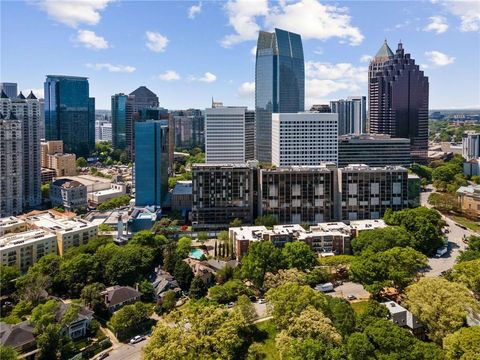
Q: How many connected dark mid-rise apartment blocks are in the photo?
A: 3